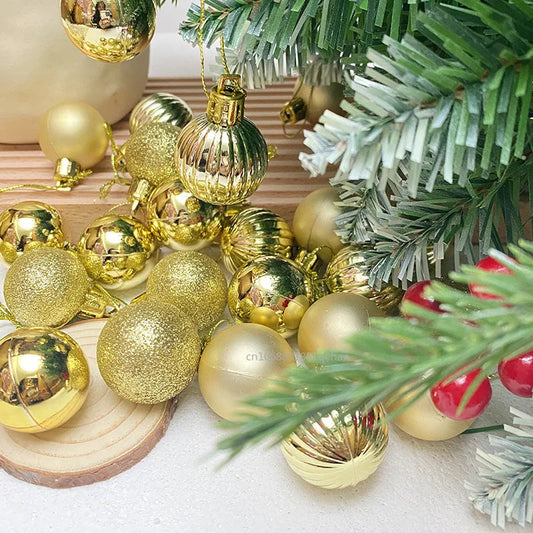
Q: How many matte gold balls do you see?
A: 6